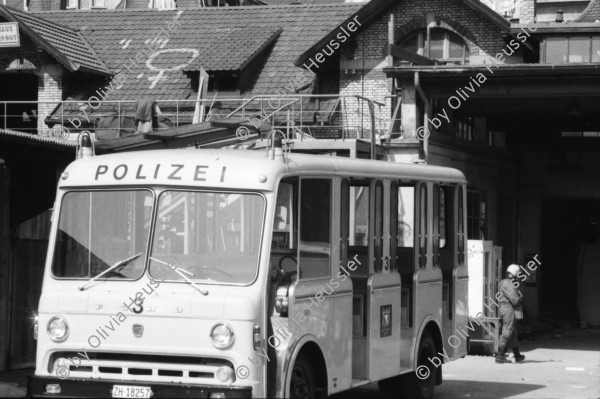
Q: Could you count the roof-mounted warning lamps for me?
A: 2